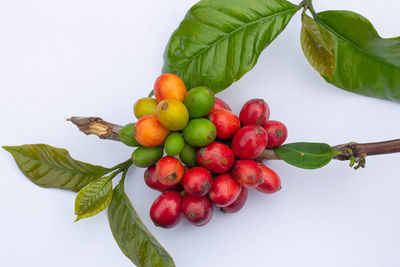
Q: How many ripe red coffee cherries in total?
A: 15